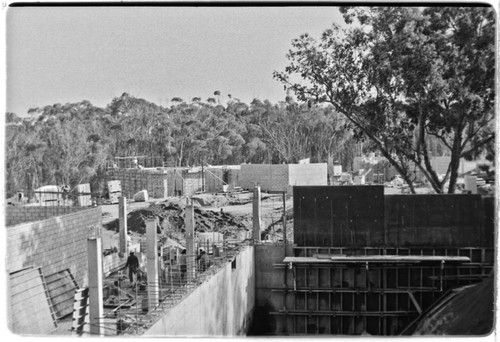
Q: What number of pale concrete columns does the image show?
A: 5